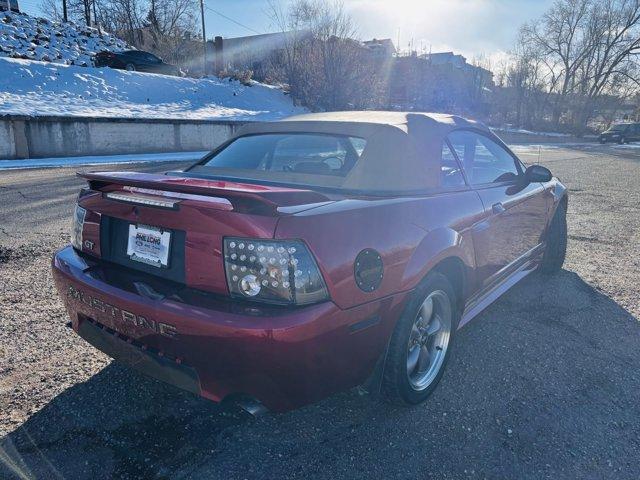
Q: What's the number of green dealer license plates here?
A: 0